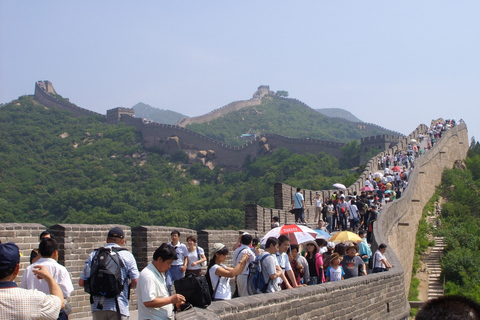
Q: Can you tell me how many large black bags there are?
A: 2